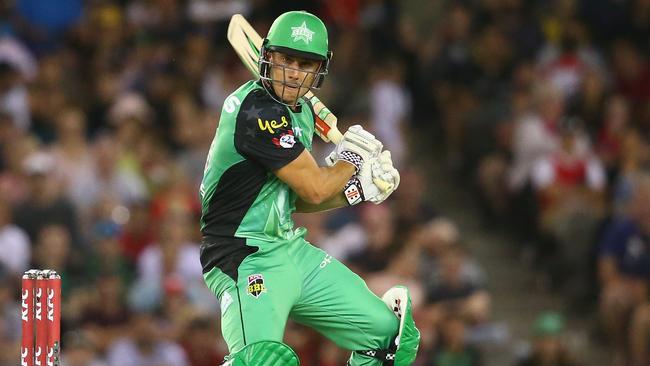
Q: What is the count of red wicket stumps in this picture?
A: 3